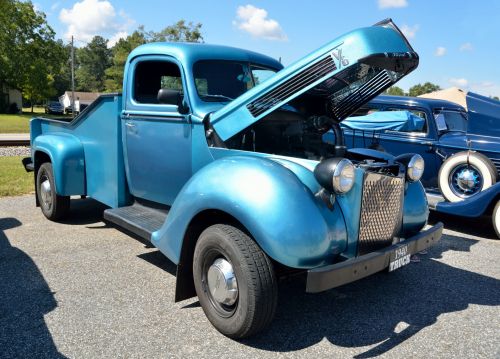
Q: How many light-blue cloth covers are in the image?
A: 1